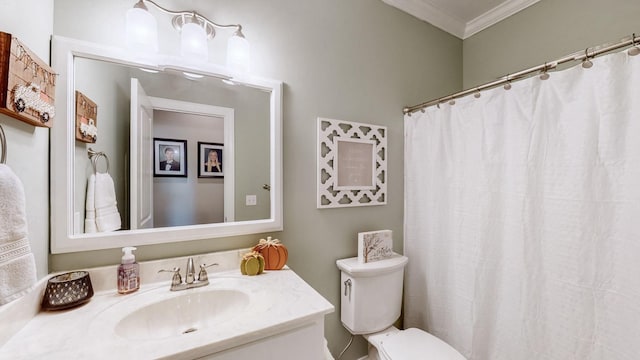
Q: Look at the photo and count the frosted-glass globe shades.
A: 3